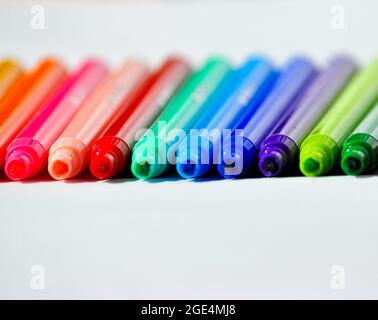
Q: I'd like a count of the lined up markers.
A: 11